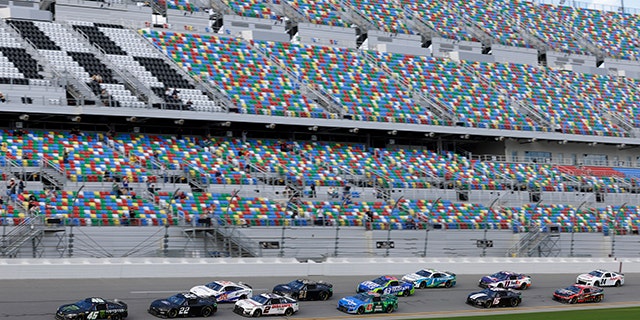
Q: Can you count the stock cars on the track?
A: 12